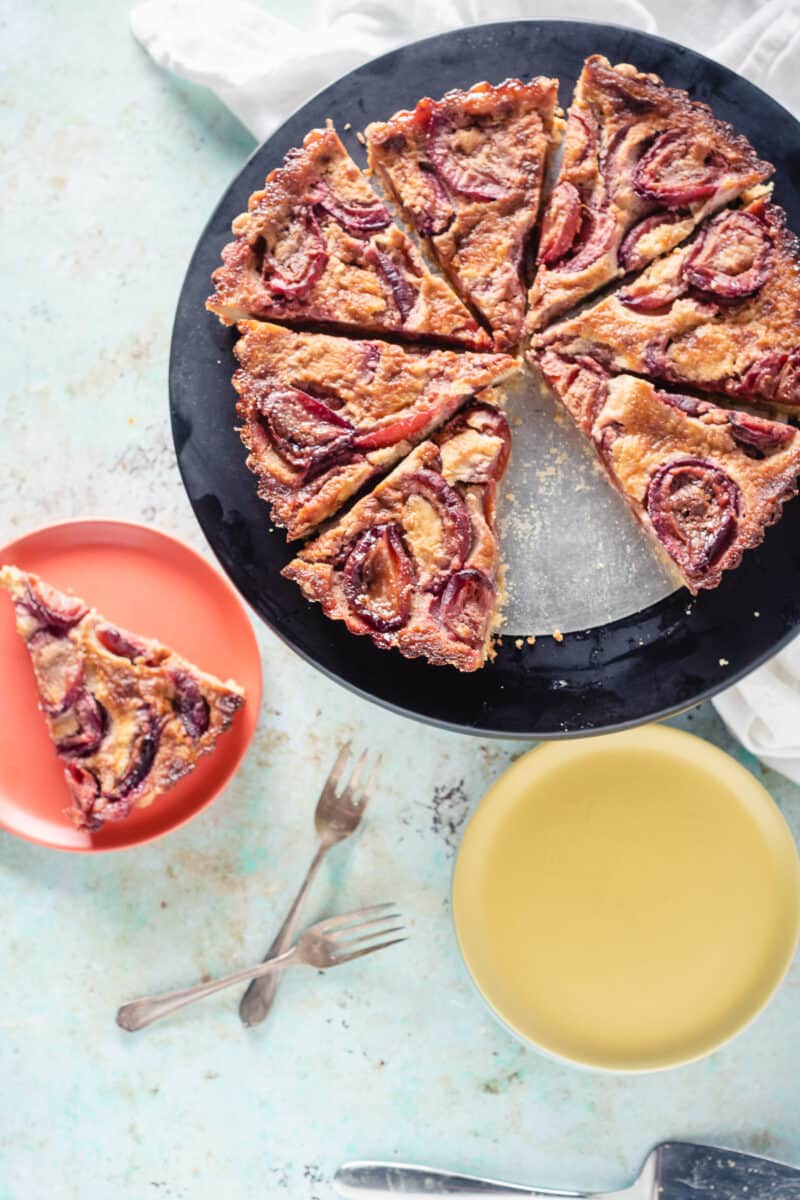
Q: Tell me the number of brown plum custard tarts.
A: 8